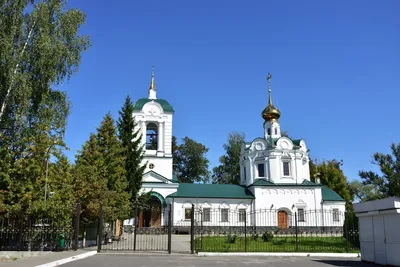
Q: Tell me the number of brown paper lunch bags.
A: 0